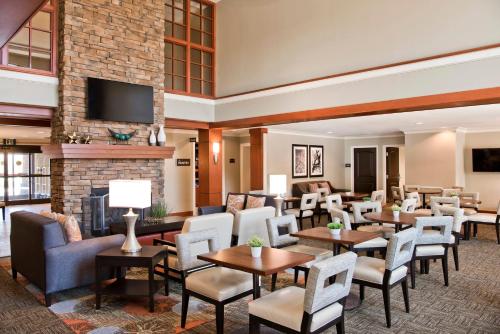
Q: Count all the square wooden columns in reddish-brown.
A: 2